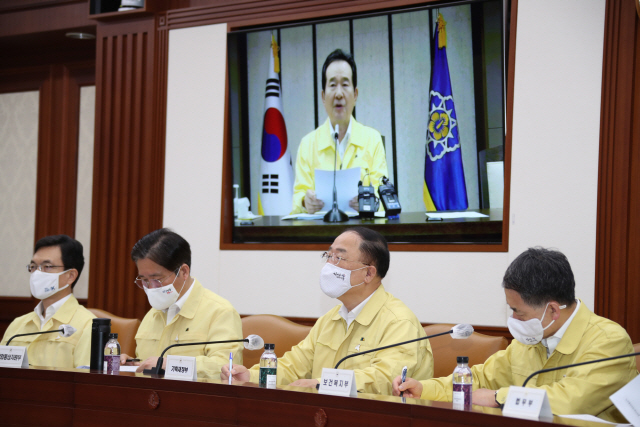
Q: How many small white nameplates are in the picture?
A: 4